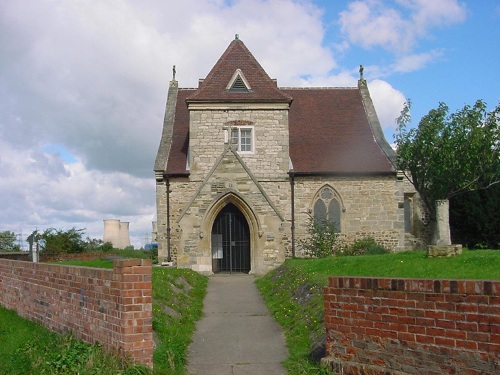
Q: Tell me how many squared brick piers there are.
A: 1